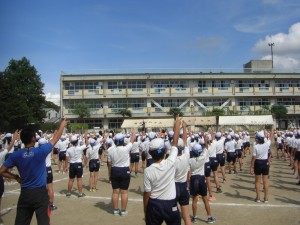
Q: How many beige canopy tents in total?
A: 2